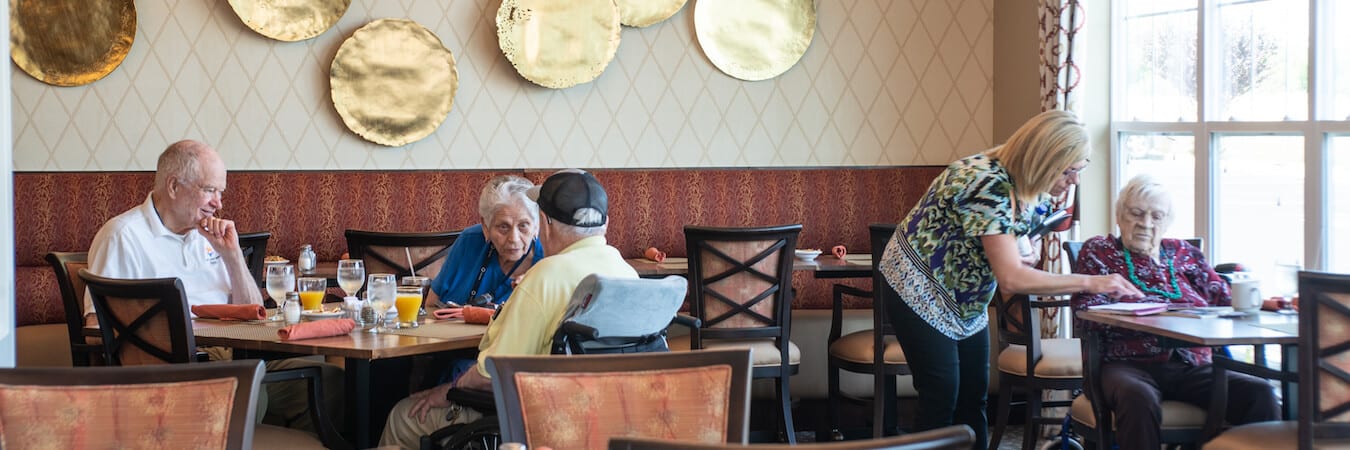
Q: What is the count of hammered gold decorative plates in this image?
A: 6